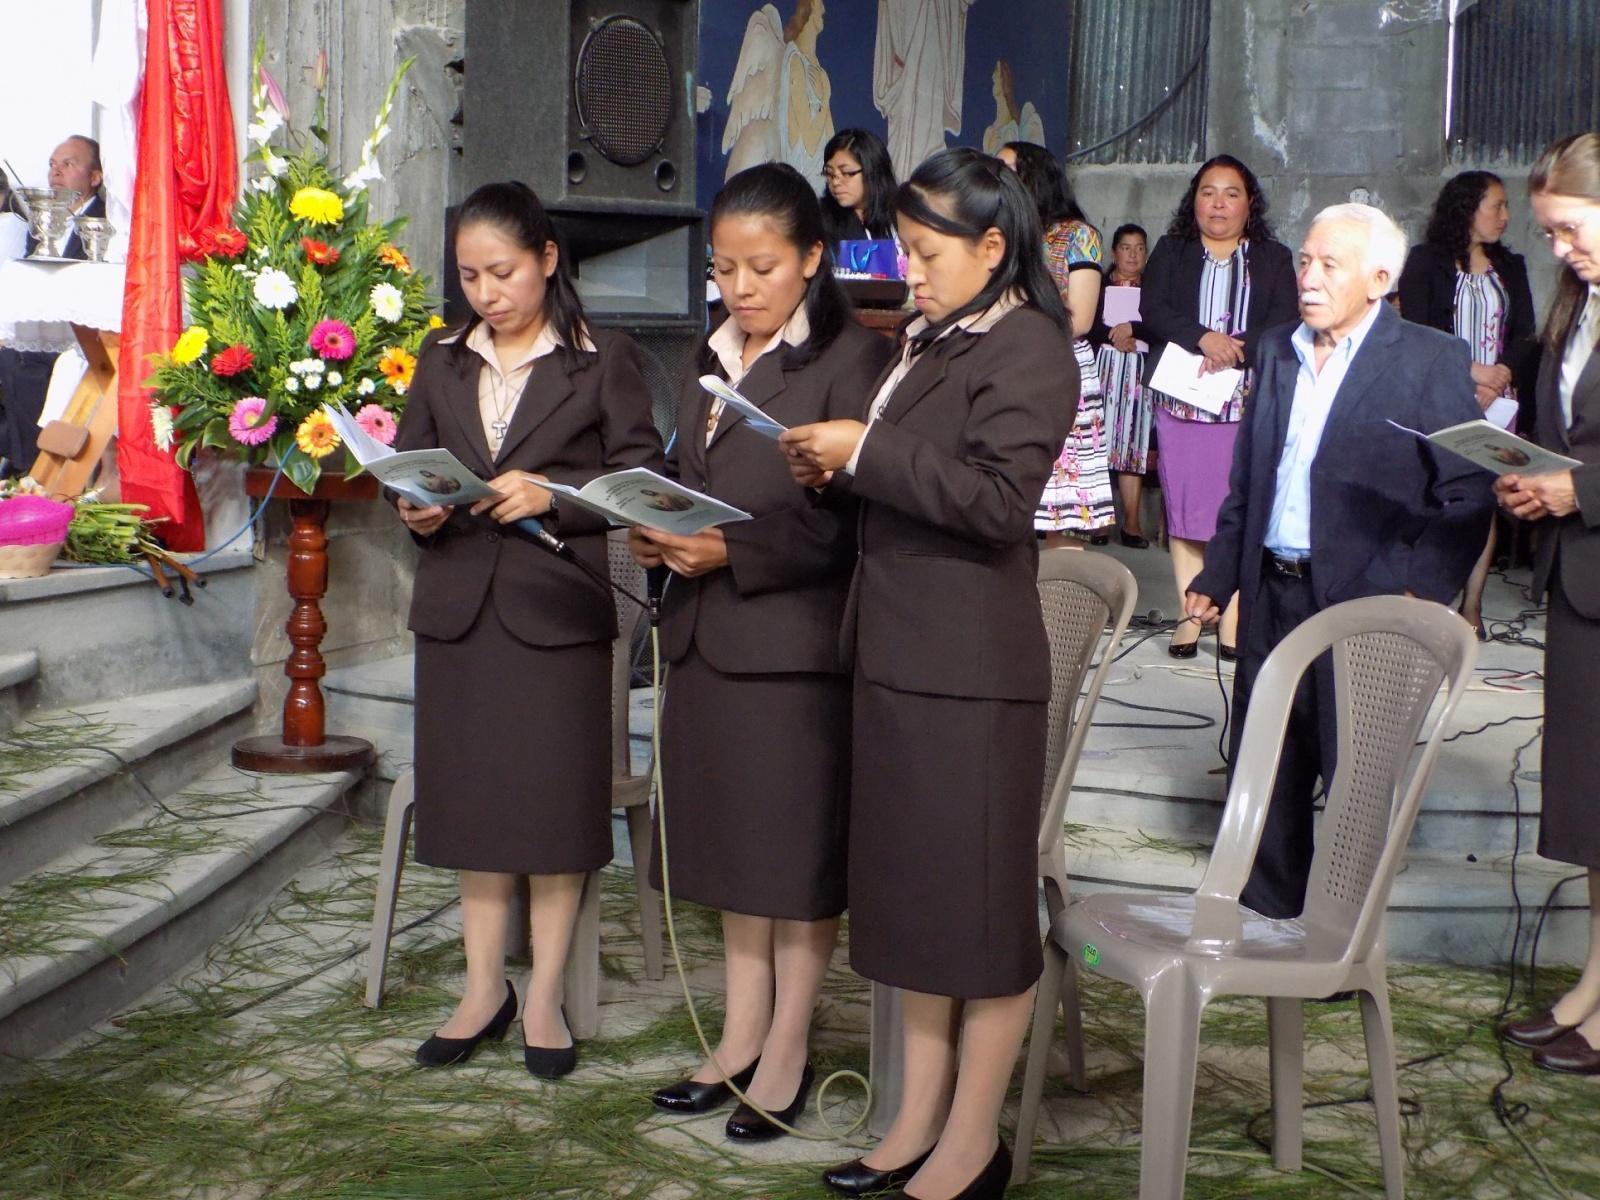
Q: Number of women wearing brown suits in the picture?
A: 4